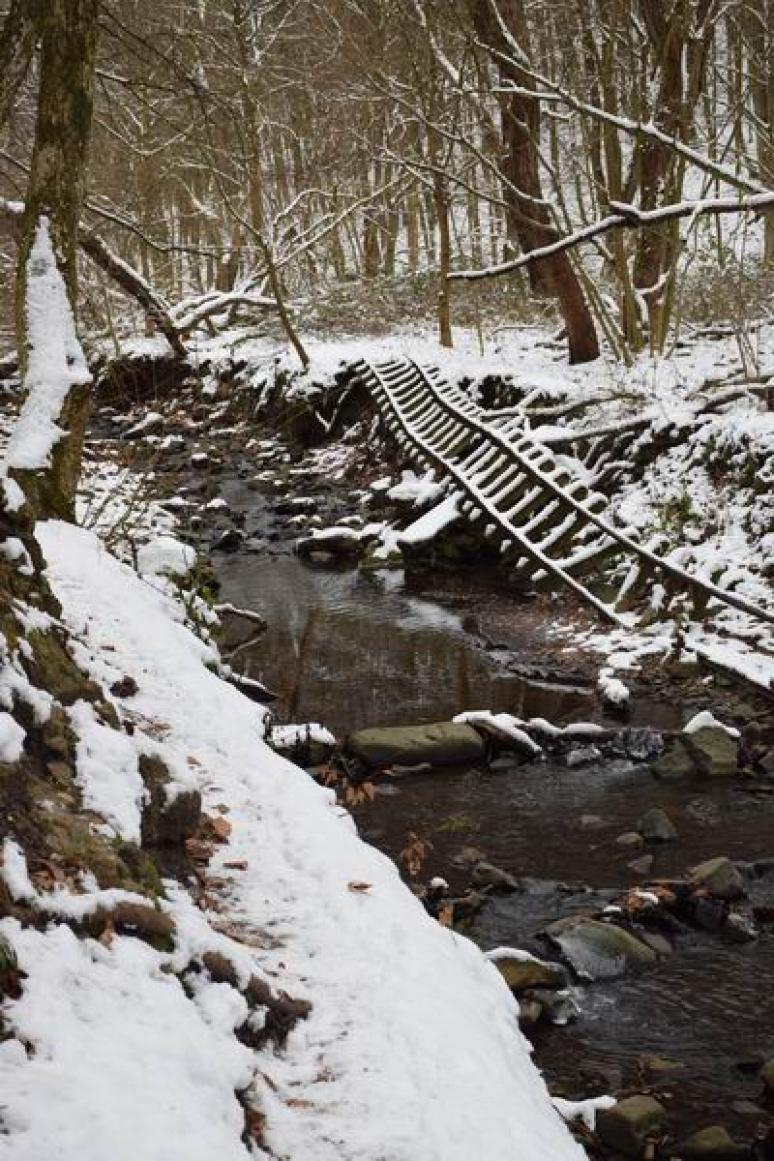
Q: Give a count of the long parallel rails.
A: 2